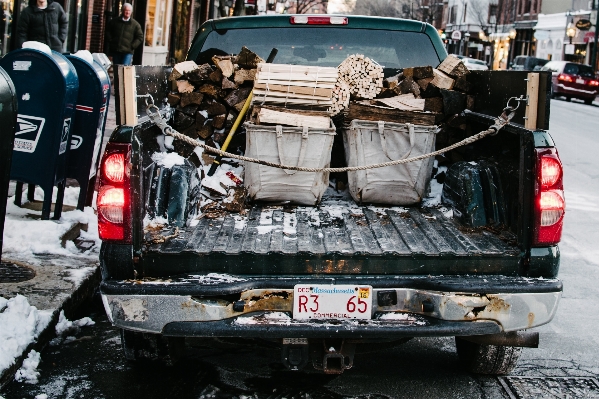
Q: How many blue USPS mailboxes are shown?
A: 2